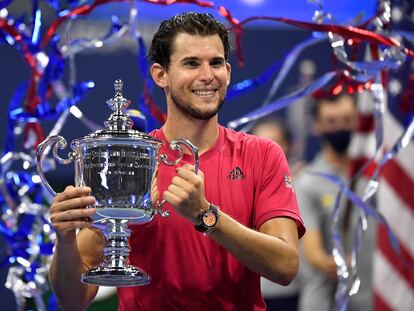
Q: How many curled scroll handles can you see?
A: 2